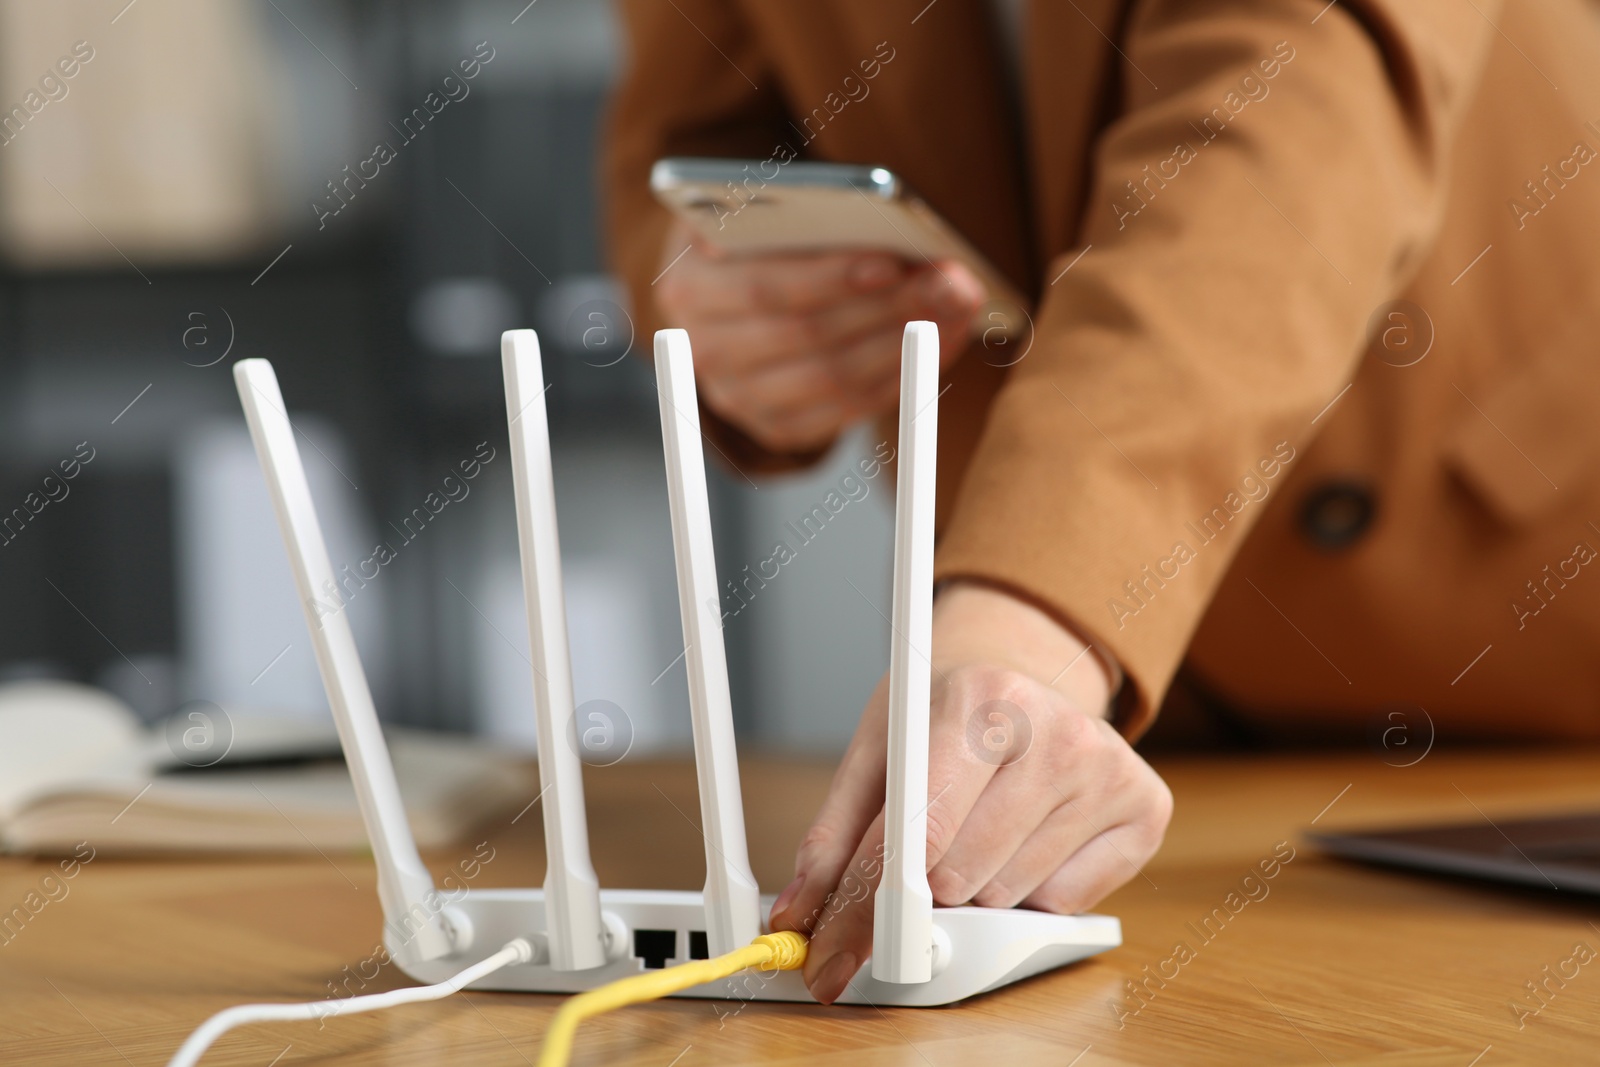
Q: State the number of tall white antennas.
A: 4